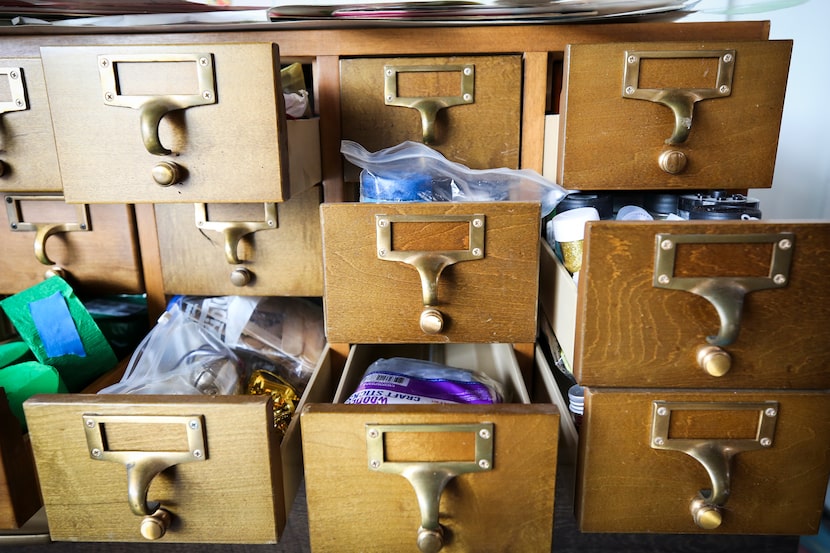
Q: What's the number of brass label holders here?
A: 11